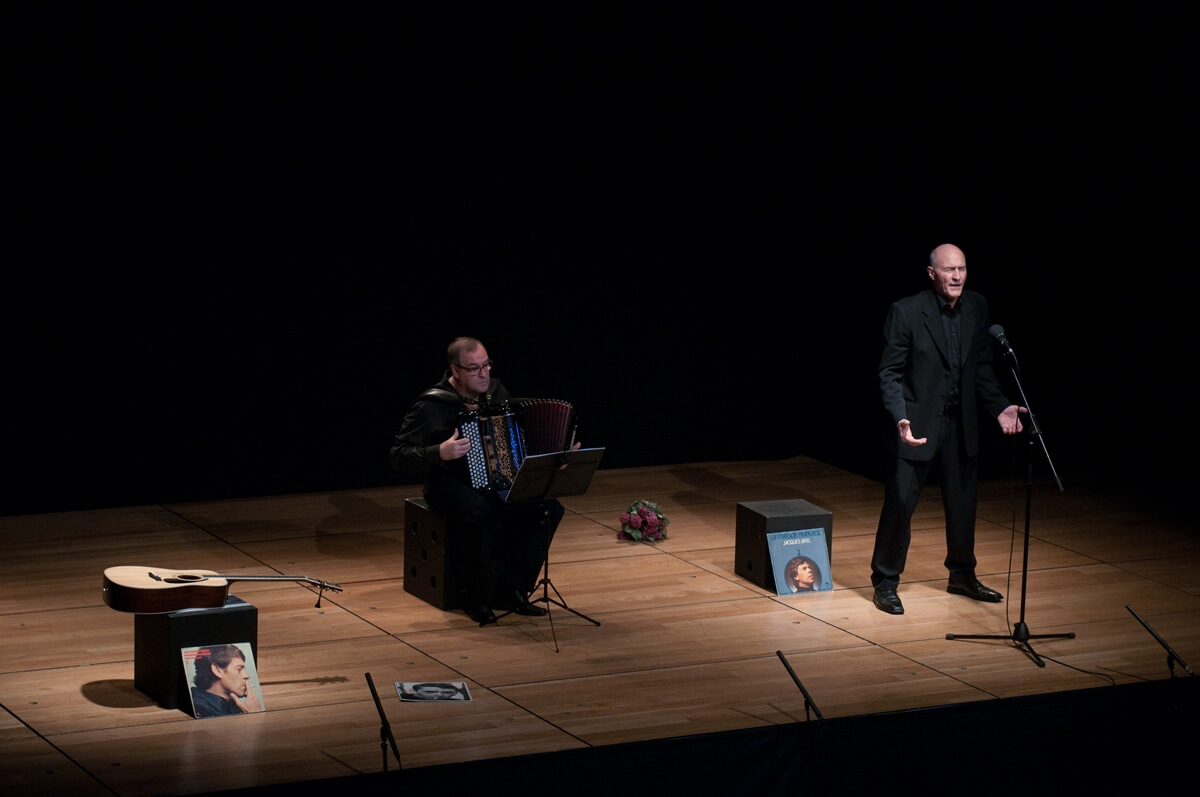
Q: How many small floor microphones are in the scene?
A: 3